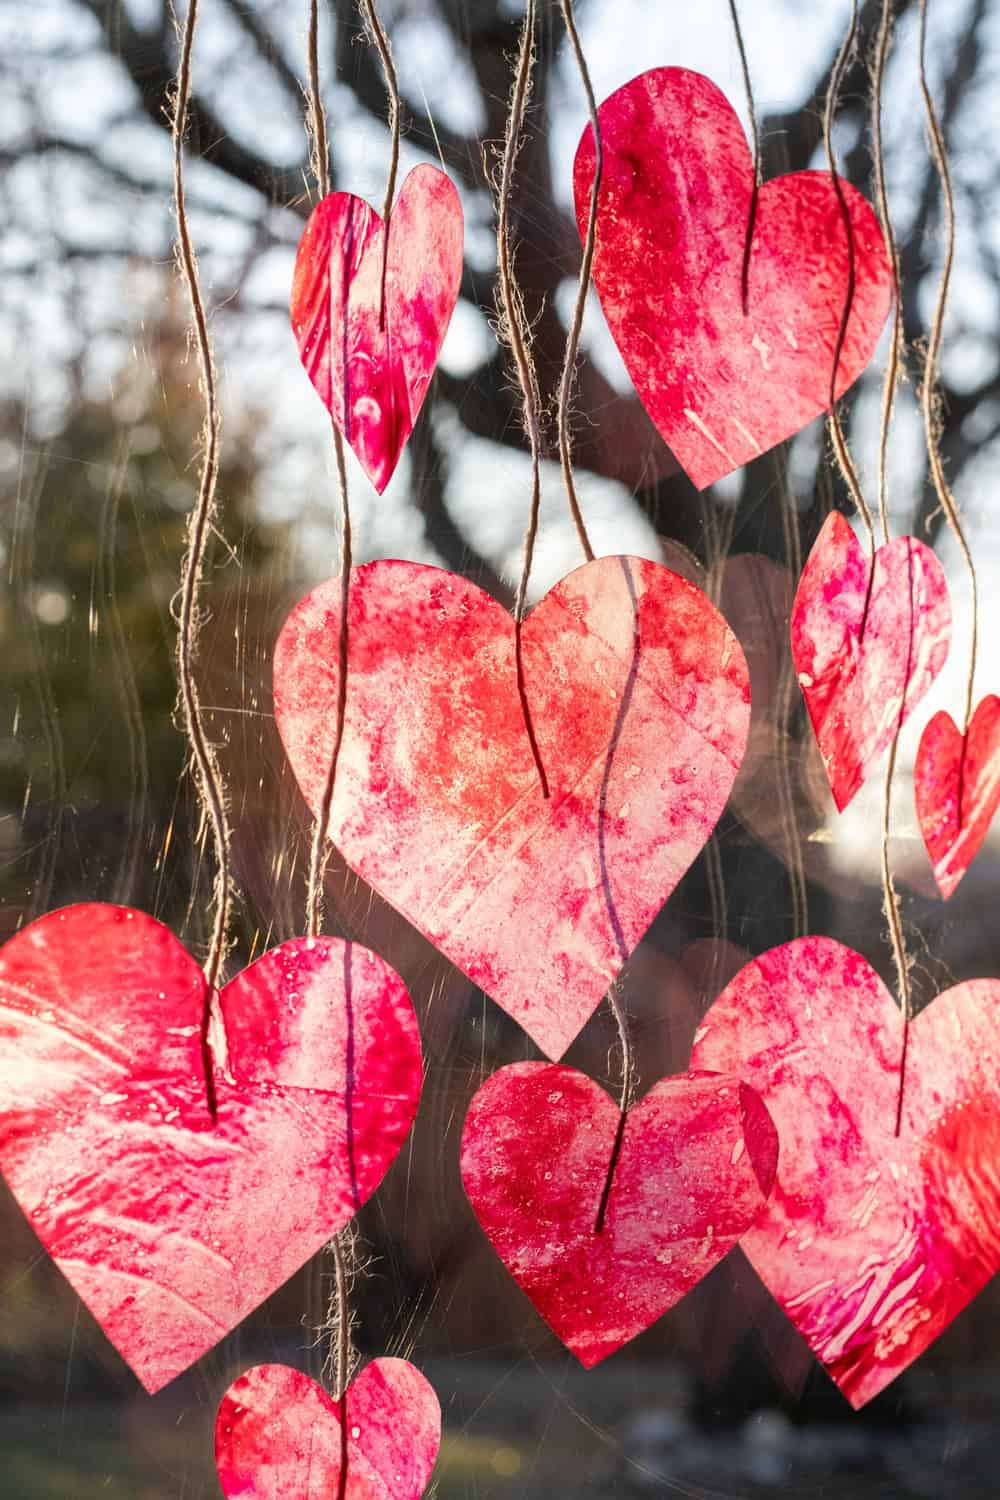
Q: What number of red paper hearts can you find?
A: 9